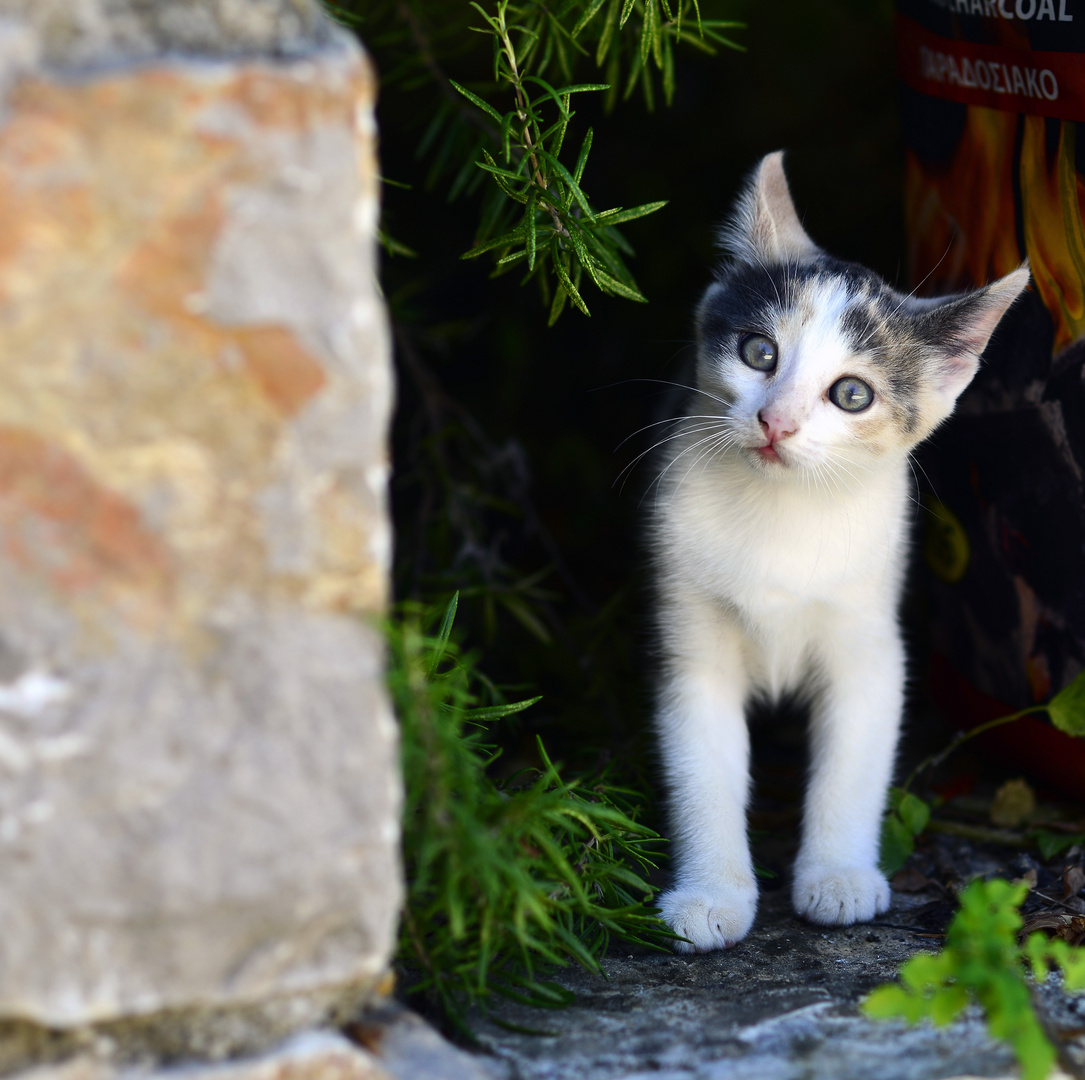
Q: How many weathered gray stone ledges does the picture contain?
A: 1